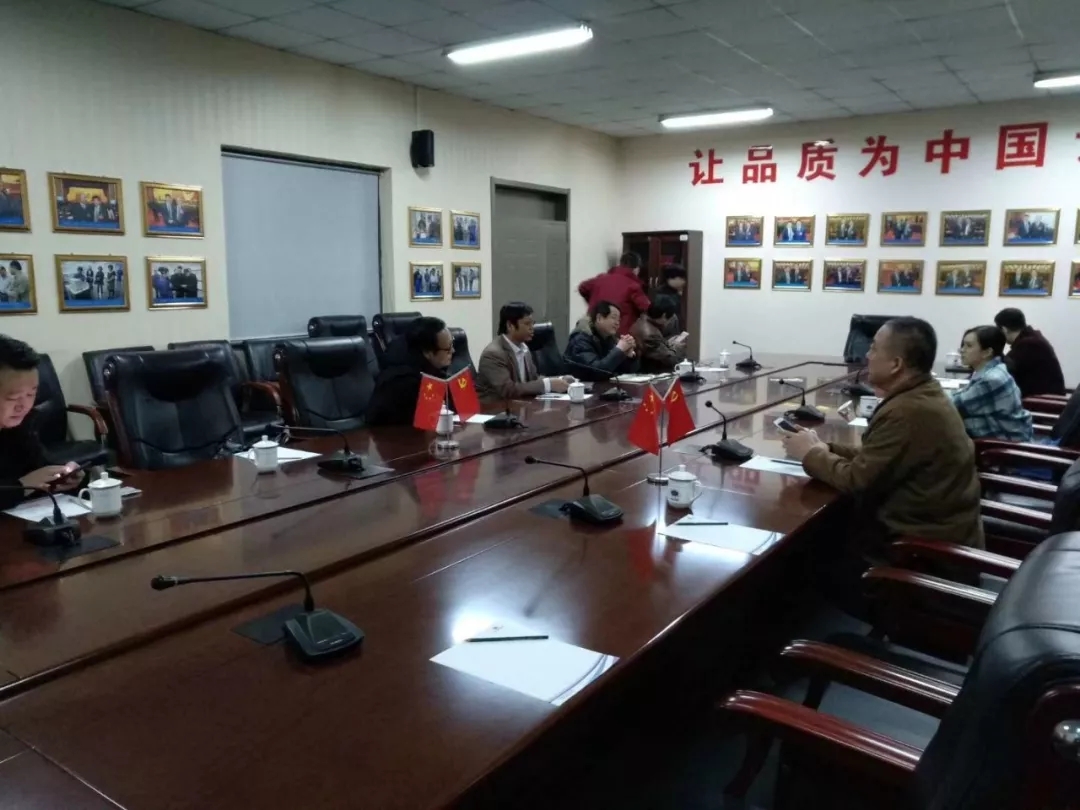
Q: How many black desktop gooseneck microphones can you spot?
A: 11